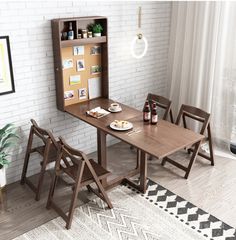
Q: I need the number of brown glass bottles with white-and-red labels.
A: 2